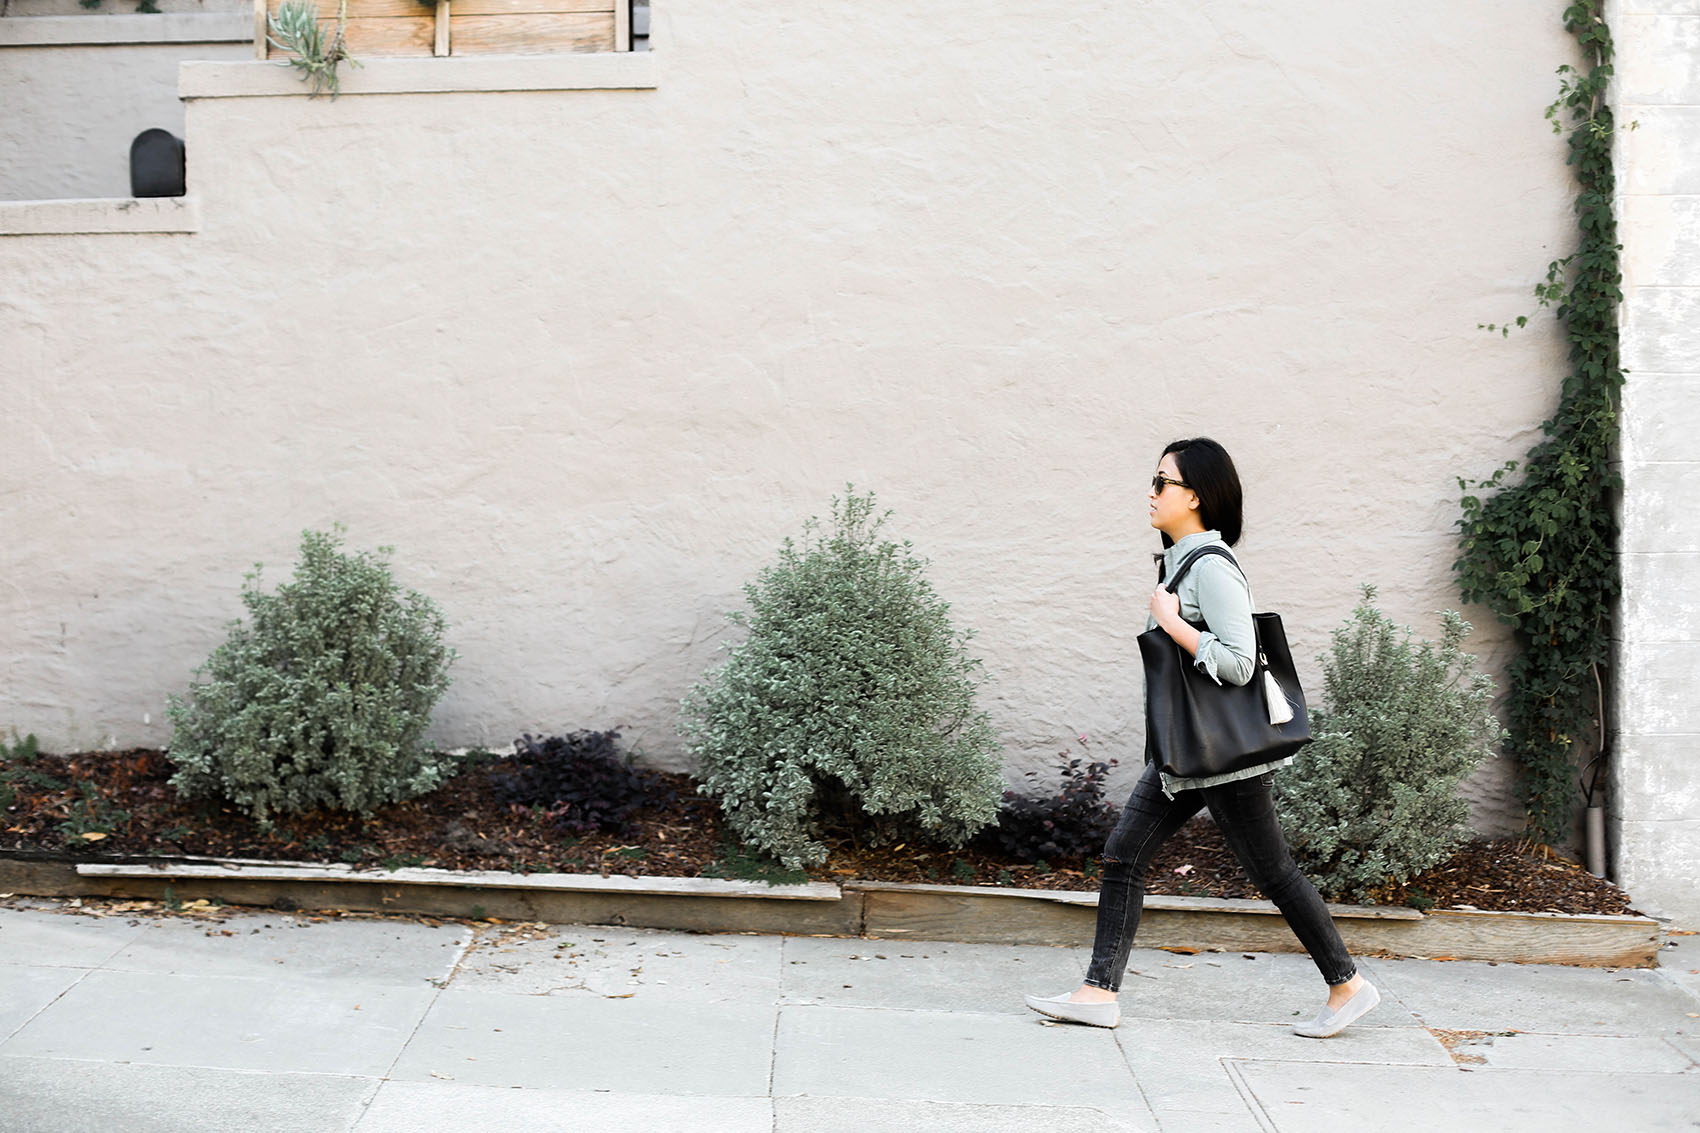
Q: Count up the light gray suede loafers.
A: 2